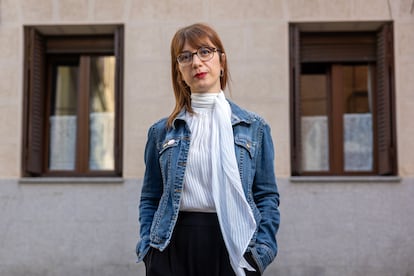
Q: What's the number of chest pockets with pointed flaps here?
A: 2